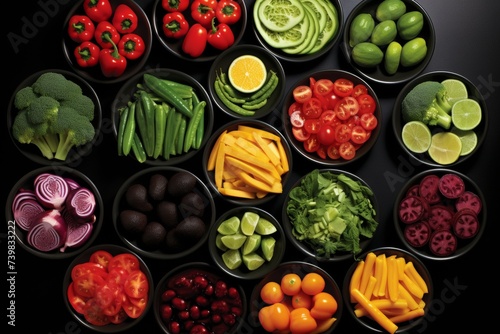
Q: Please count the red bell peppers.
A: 13